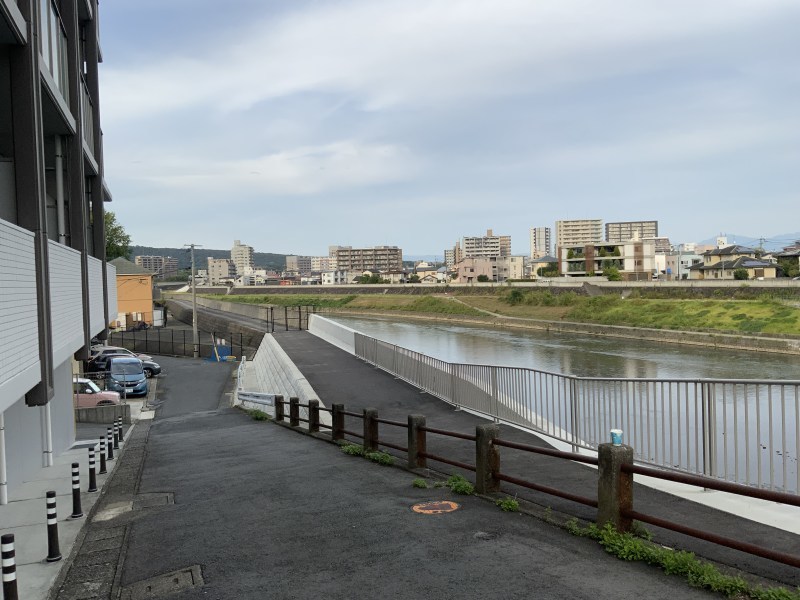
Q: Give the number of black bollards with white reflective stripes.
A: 8